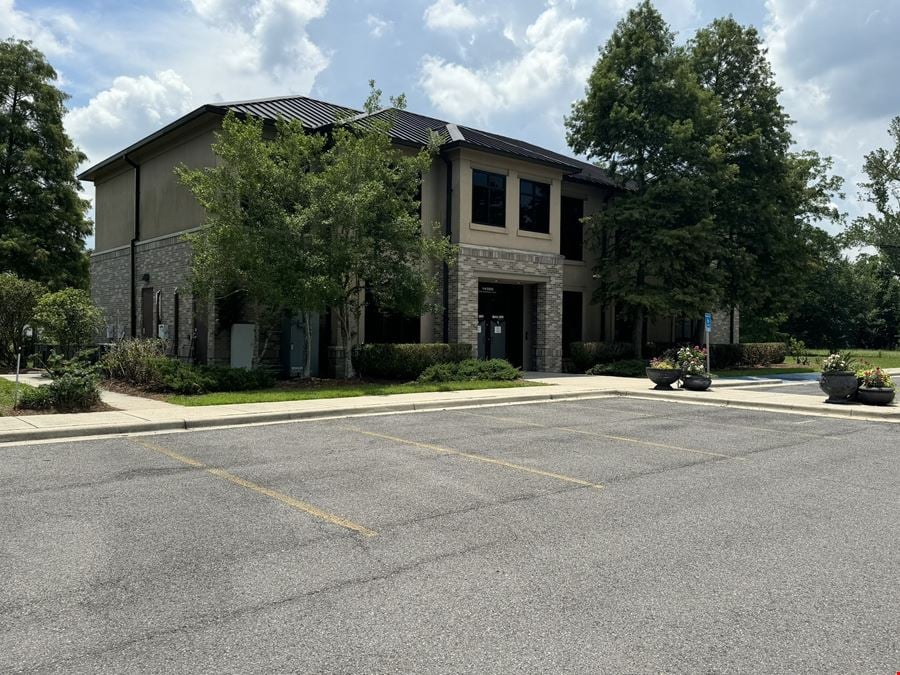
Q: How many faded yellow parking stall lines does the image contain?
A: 4